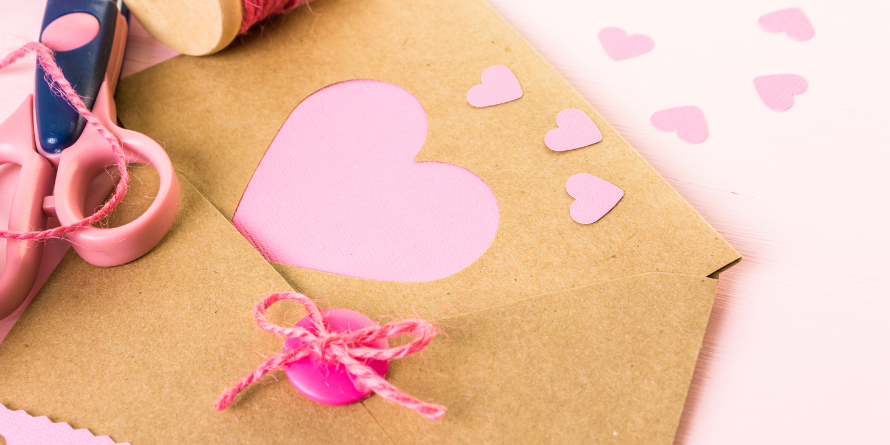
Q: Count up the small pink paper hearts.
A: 7